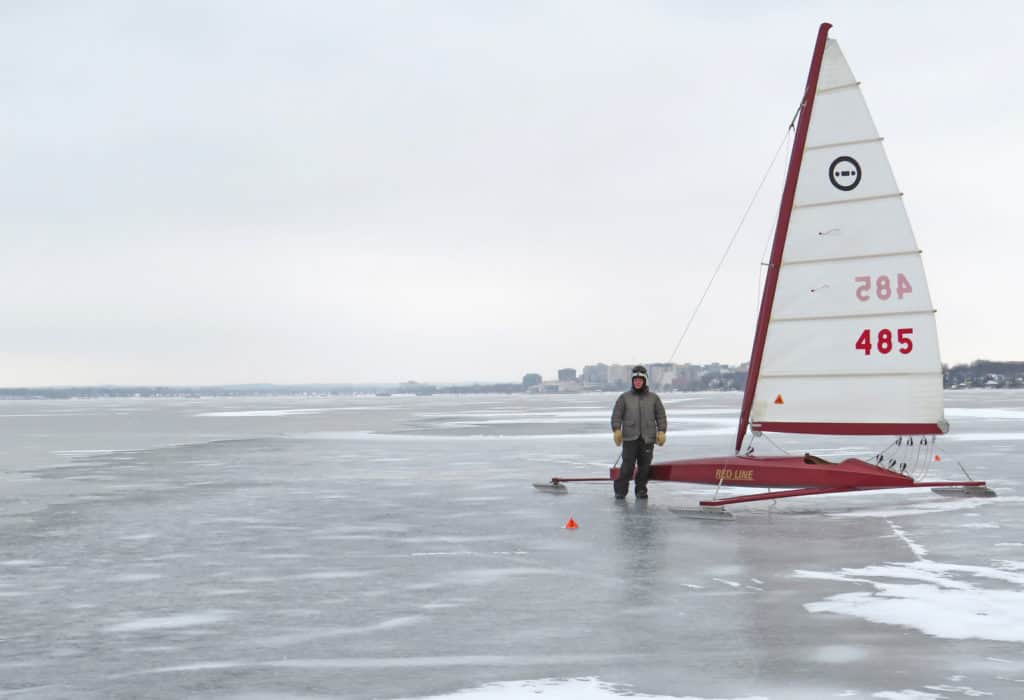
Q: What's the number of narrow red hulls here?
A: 1